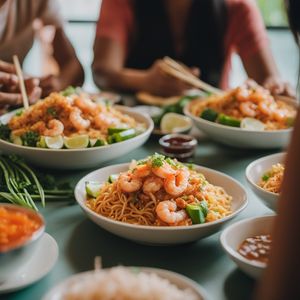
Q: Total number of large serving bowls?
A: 3